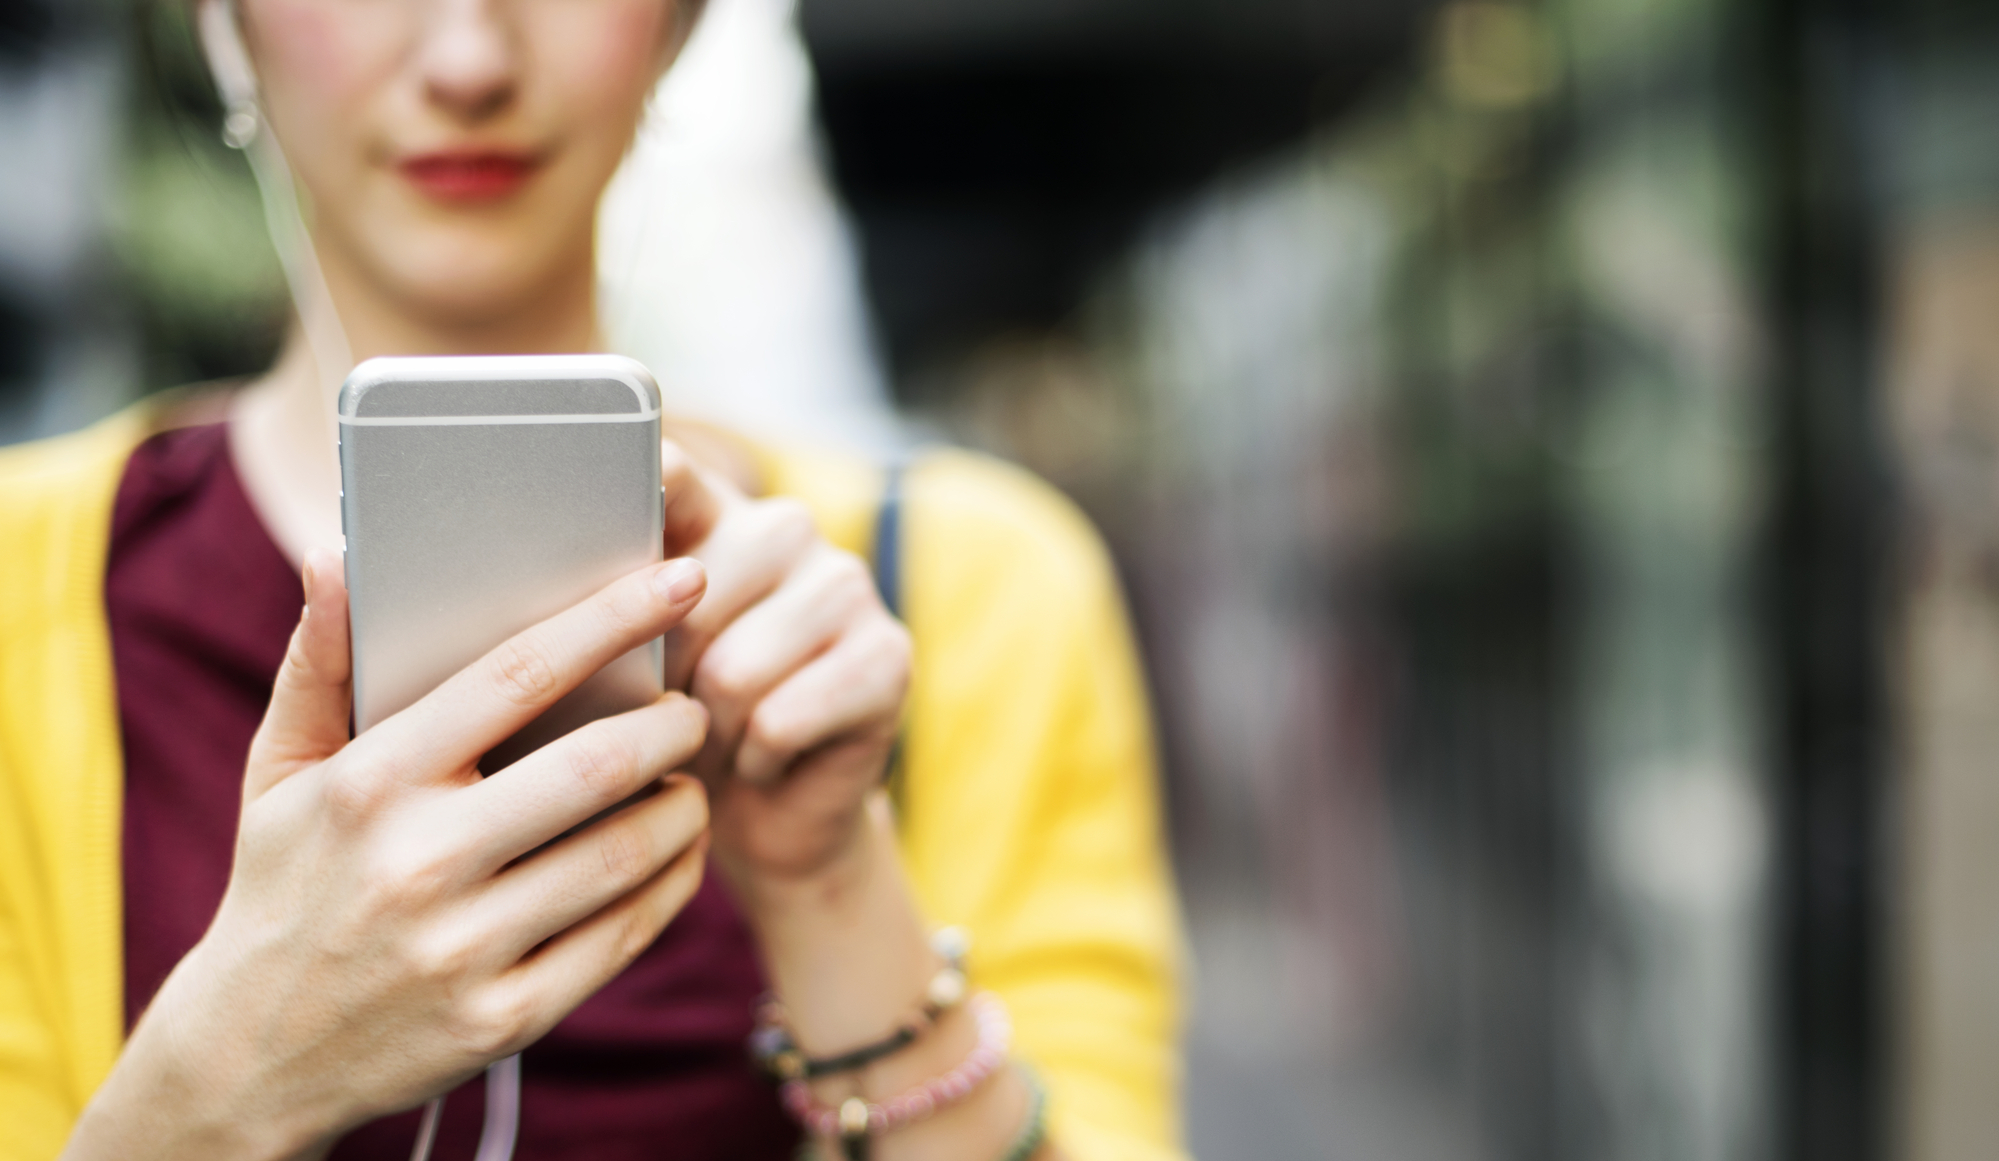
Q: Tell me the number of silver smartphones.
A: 1